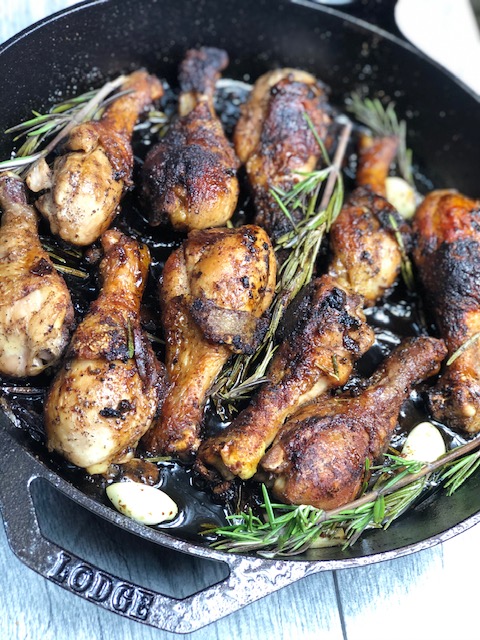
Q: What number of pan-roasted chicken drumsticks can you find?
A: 10